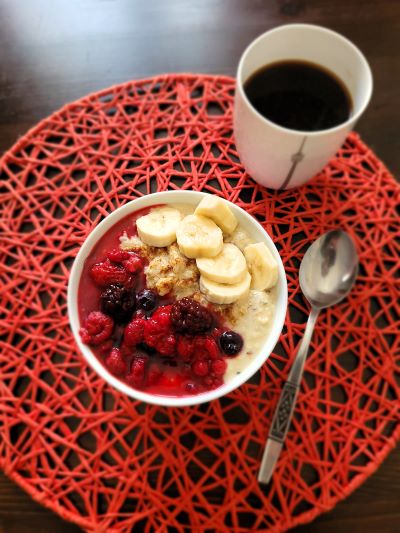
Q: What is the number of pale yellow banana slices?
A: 6